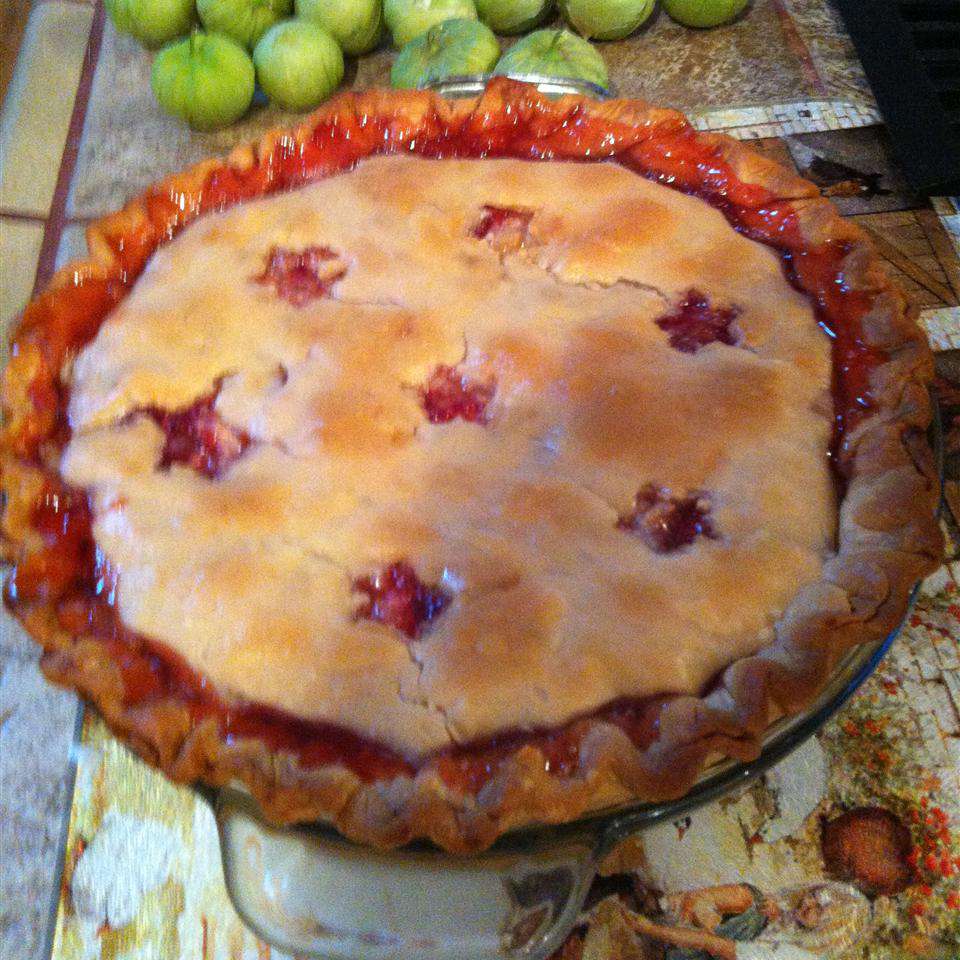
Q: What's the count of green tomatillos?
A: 11